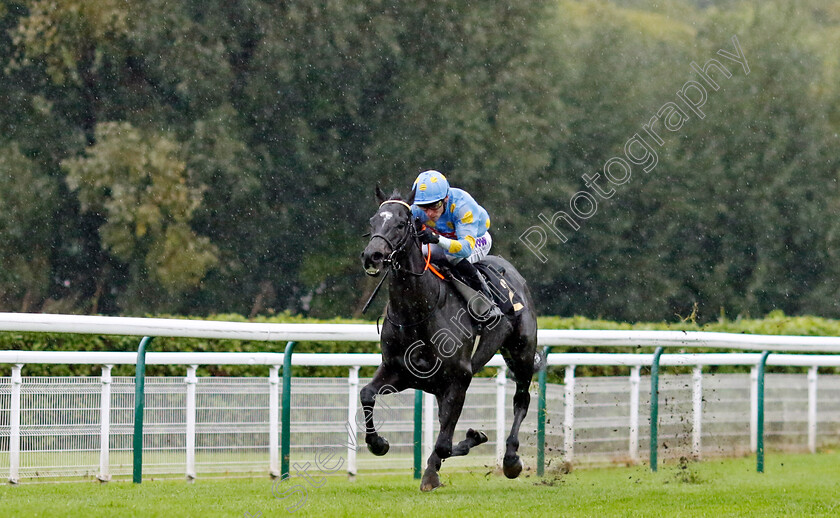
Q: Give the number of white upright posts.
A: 12